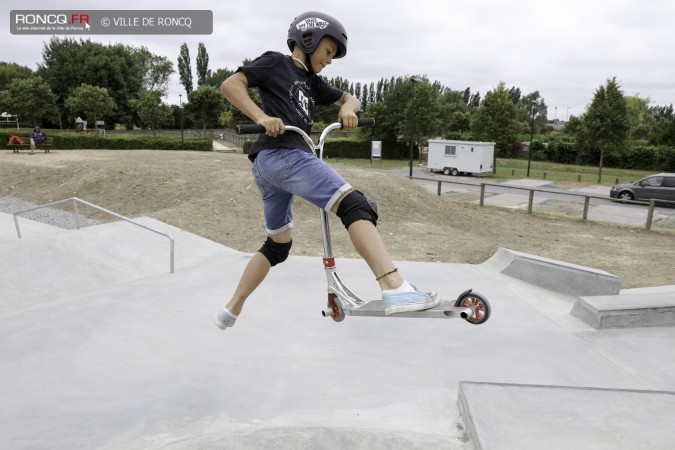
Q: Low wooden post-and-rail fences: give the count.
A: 1